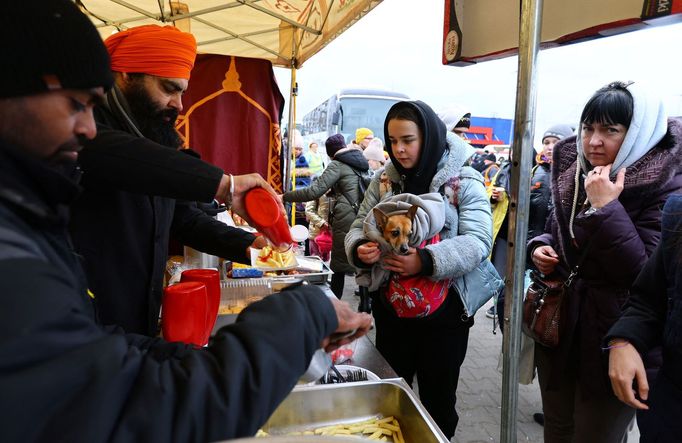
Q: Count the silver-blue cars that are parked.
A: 0